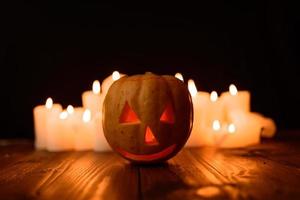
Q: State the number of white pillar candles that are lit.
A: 12